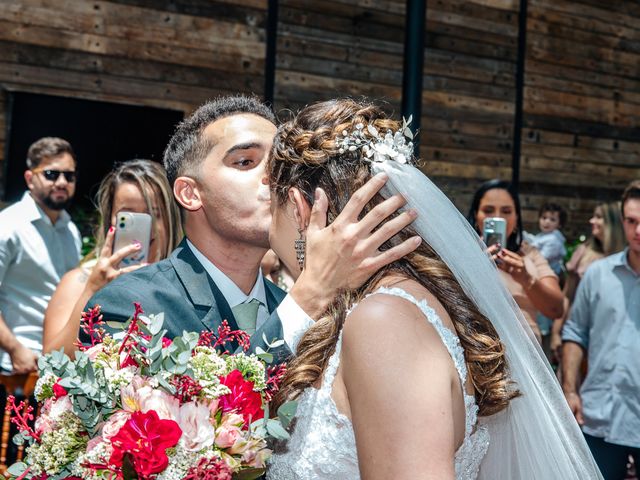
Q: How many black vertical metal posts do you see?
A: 3